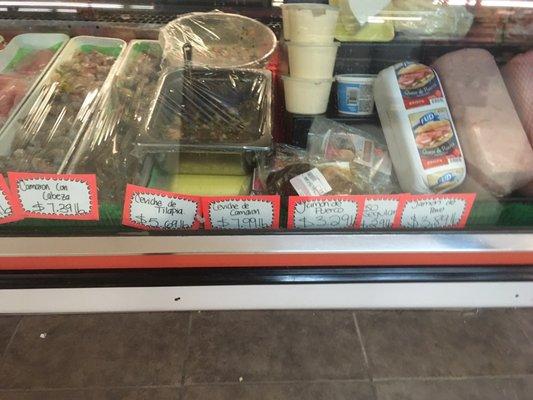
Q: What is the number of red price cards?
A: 7